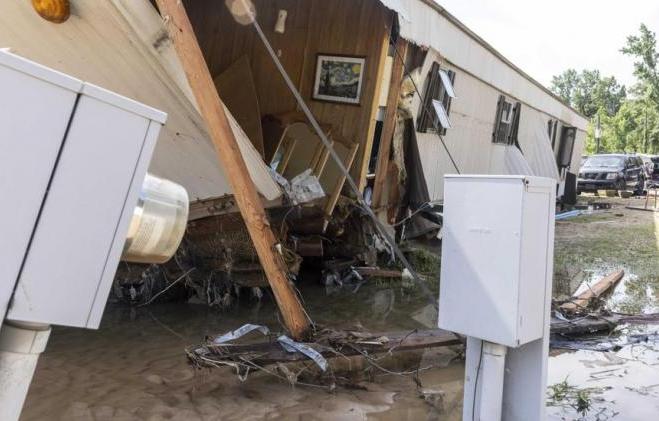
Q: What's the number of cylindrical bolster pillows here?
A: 0